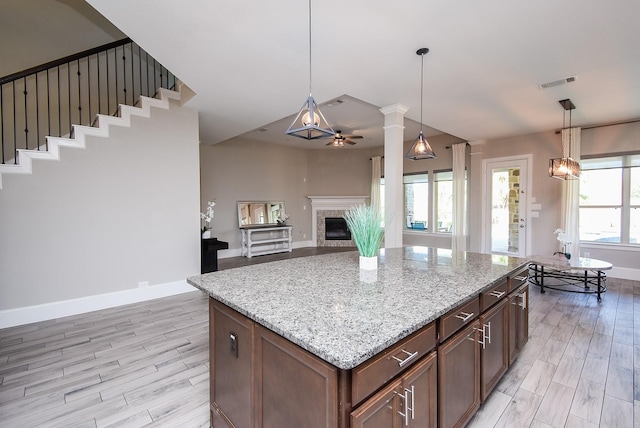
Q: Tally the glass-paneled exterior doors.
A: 1